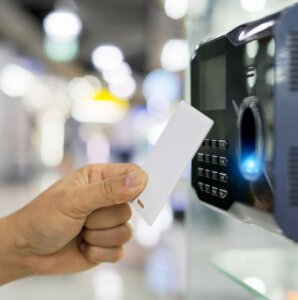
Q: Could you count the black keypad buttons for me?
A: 15